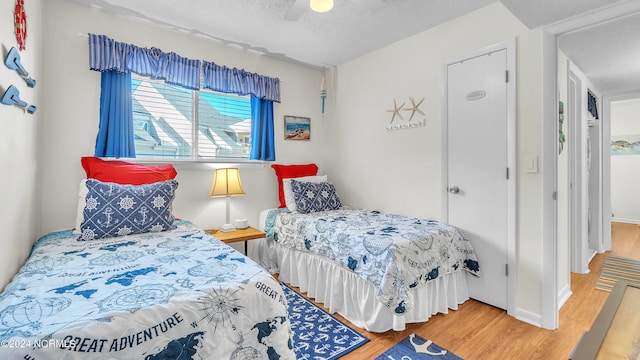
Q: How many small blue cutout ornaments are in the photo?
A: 2